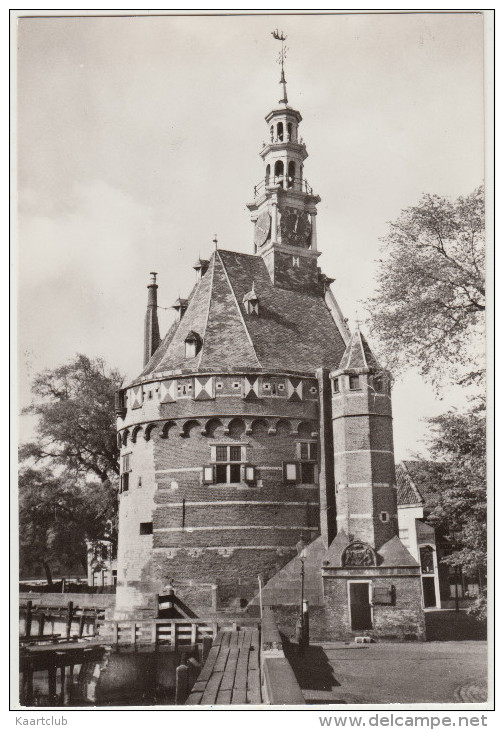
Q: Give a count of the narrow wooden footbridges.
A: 1